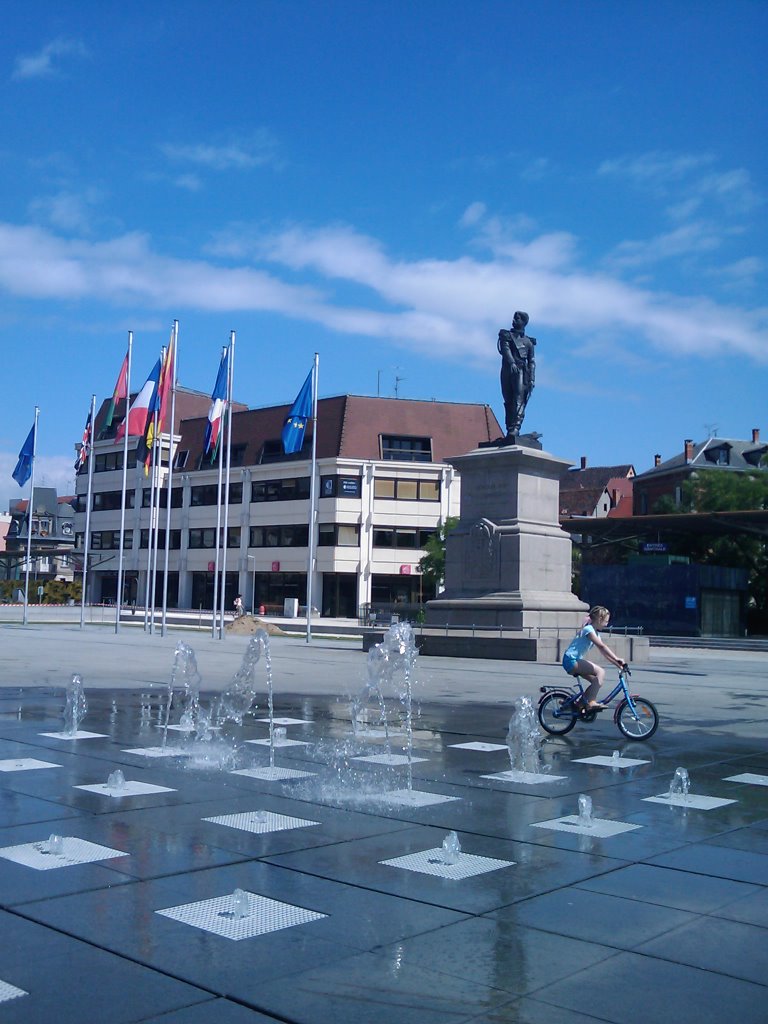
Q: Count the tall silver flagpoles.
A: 9